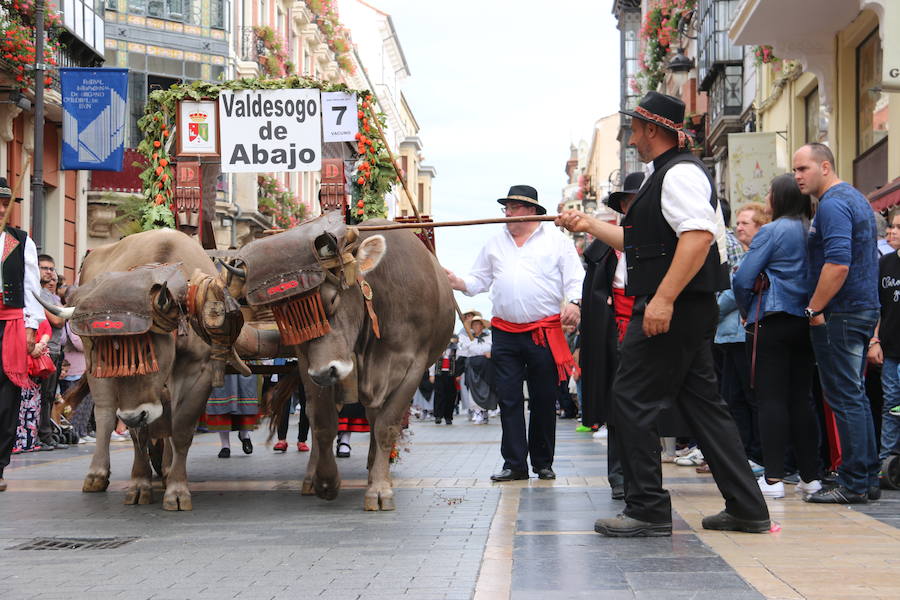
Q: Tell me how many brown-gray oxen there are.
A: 2